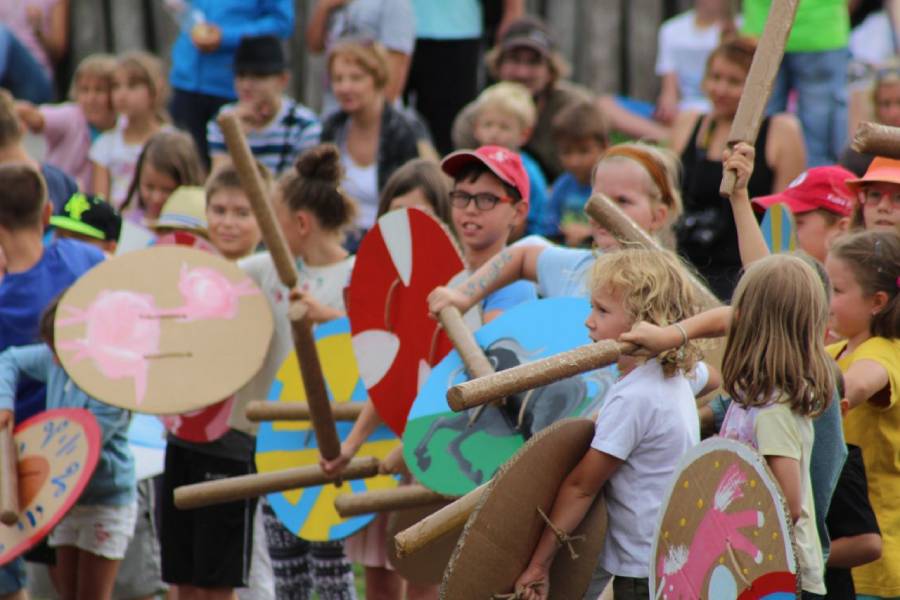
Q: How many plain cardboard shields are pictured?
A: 2